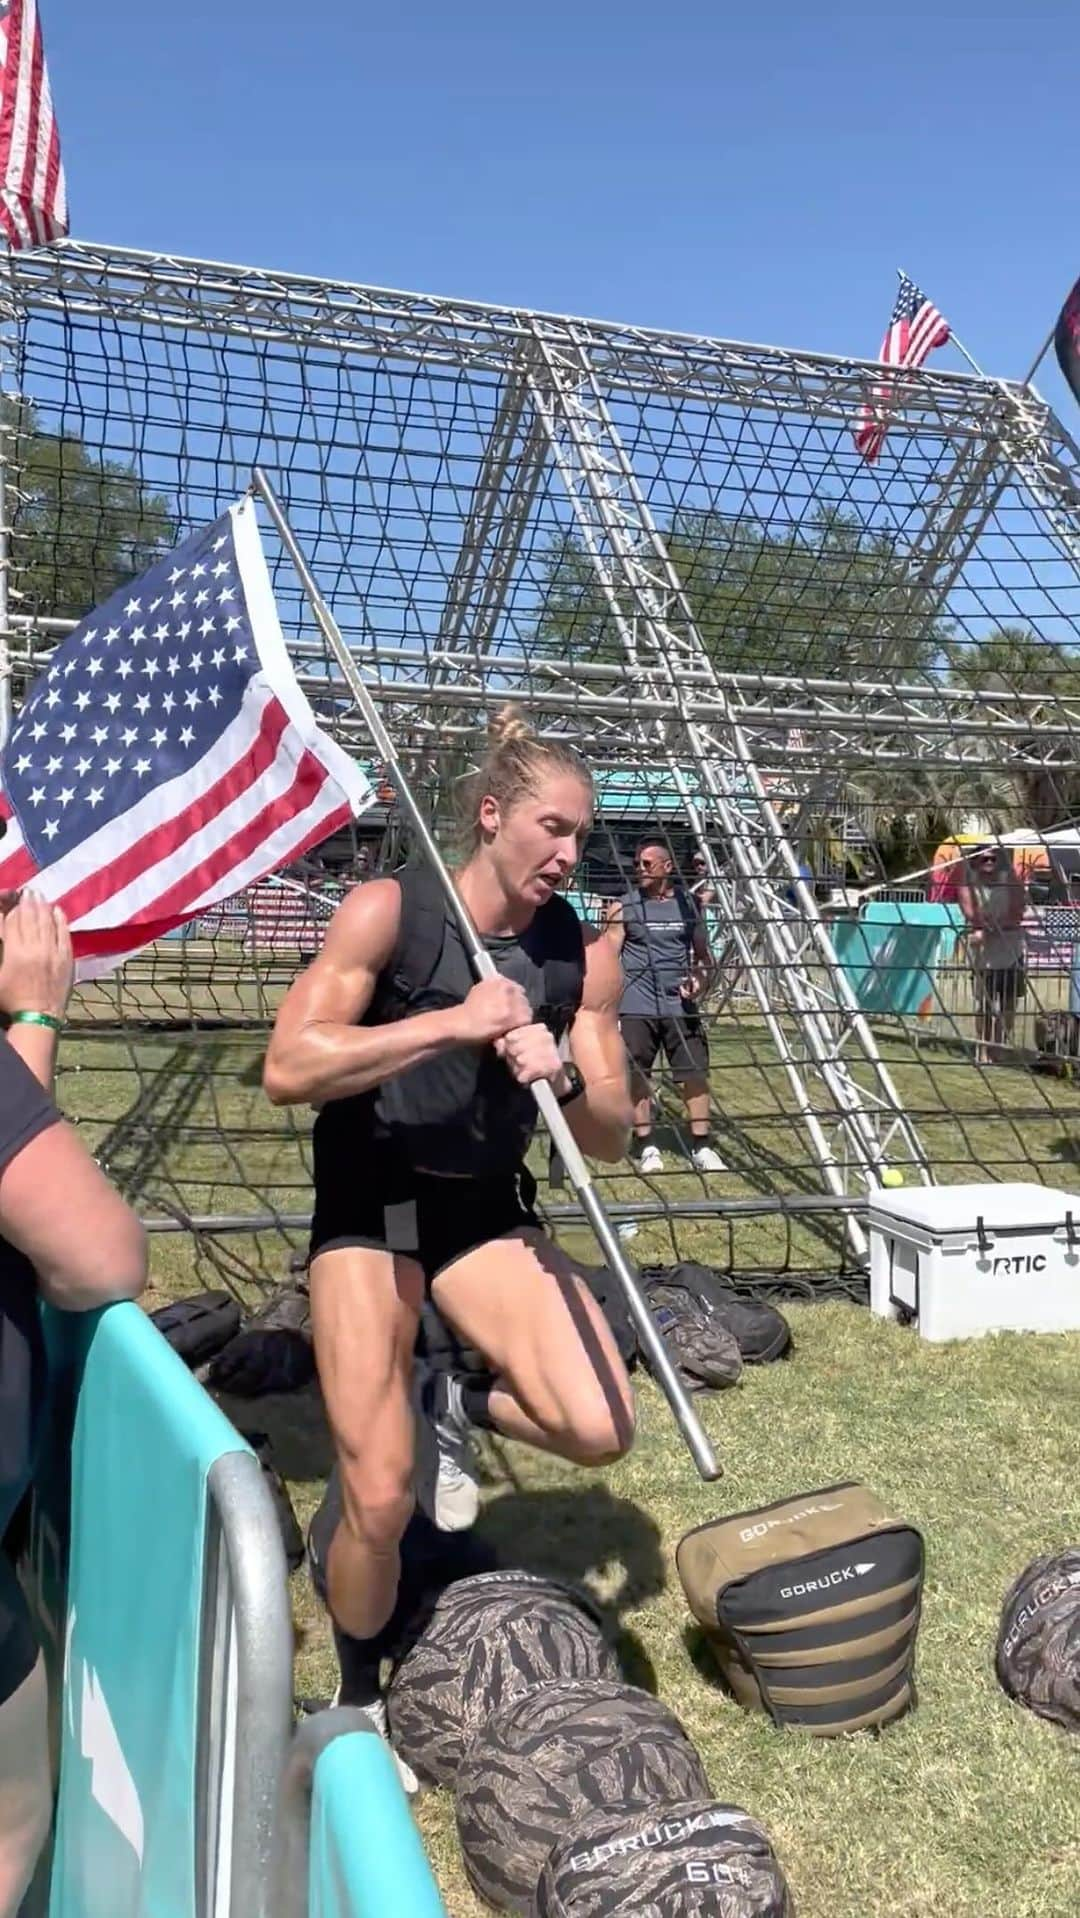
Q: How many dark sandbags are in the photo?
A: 4